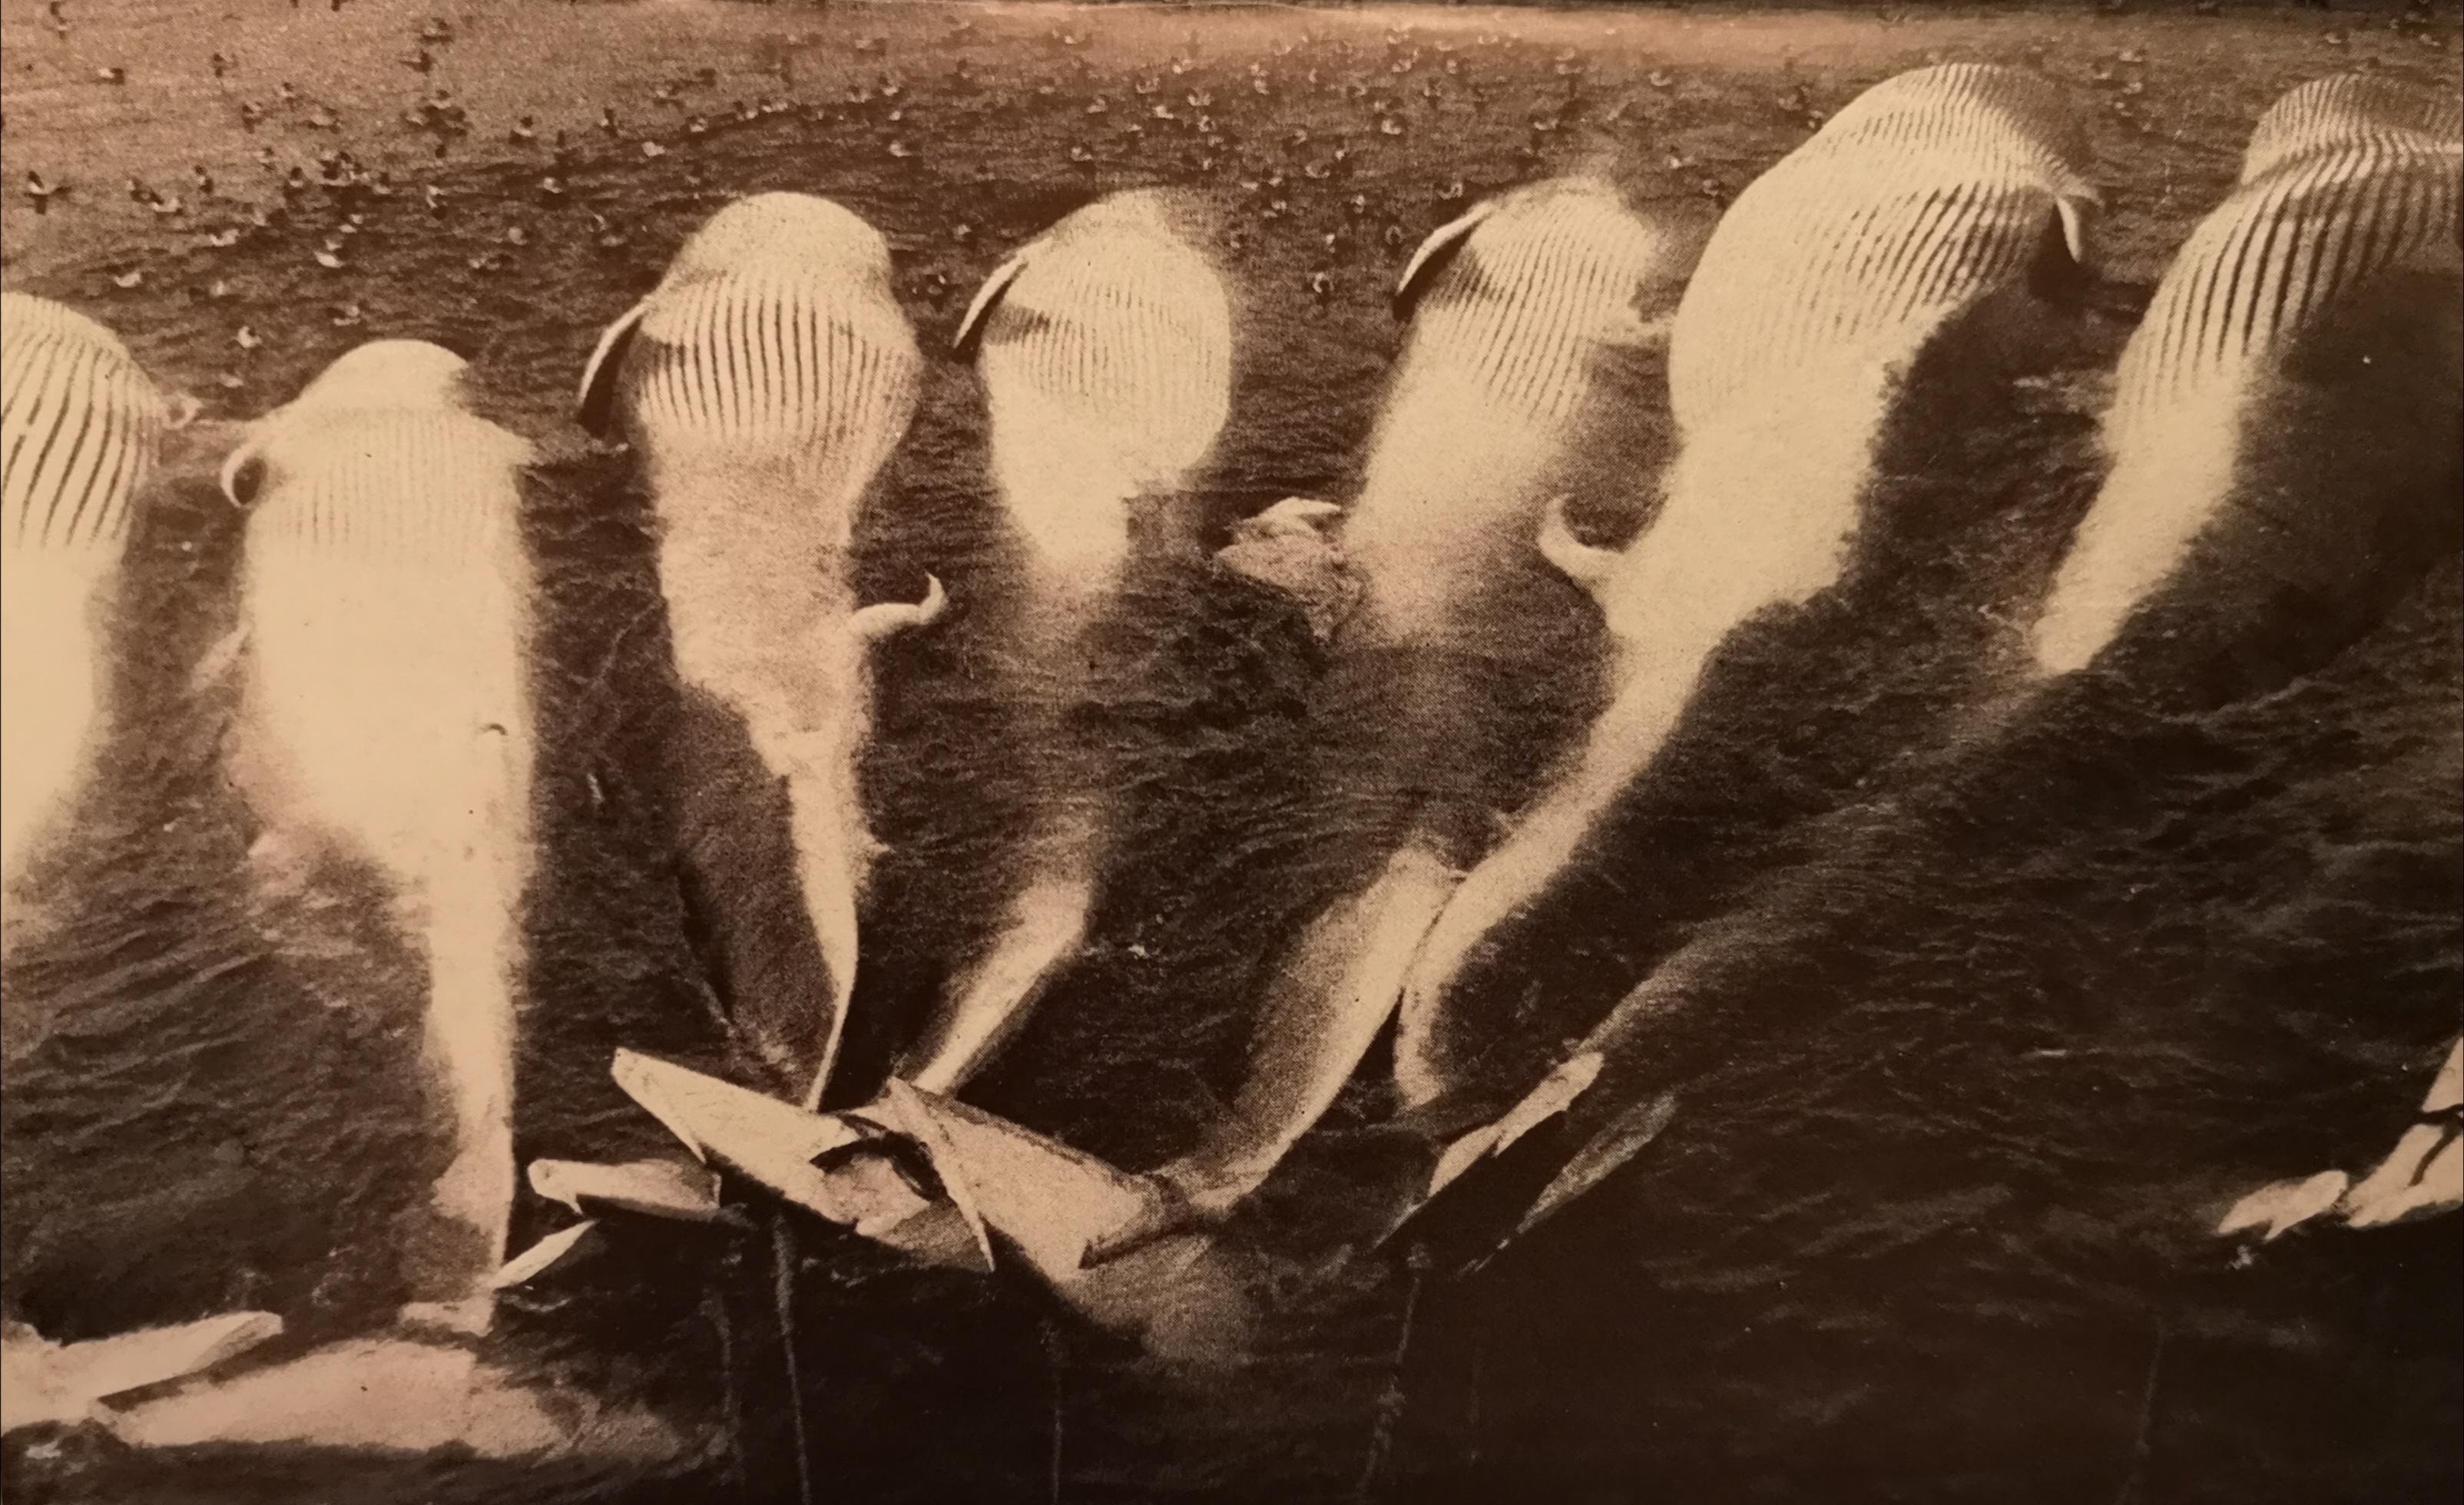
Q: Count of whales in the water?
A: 7